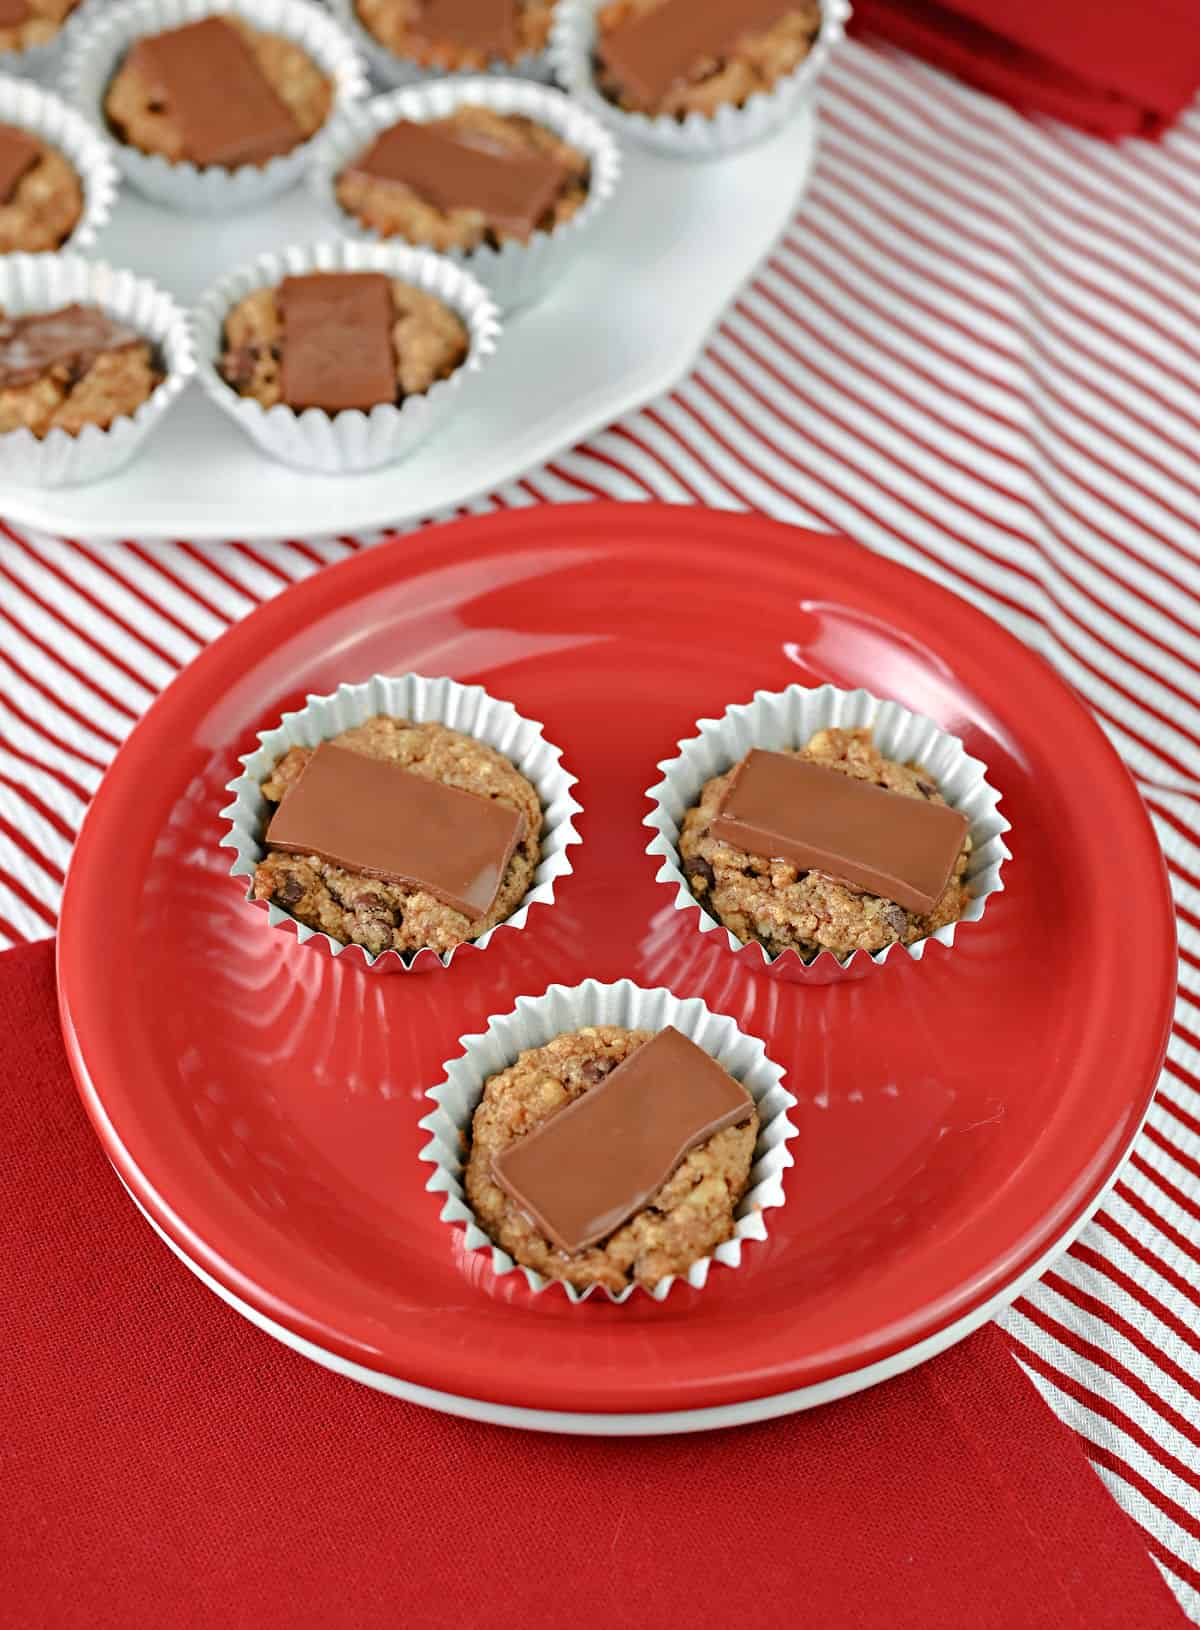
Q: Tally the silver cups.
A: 11